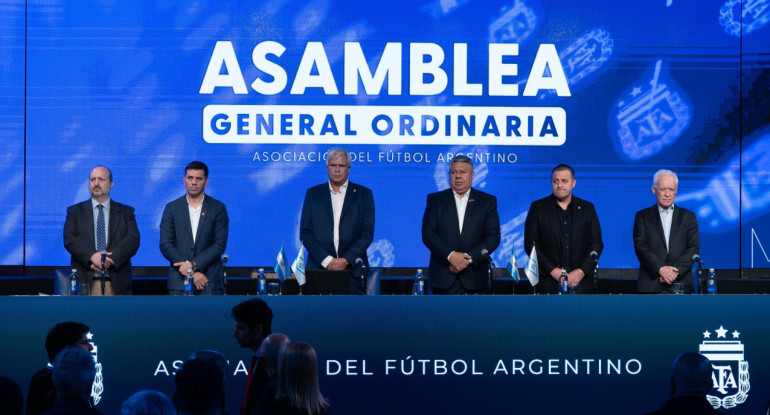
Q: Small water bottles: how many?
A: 6